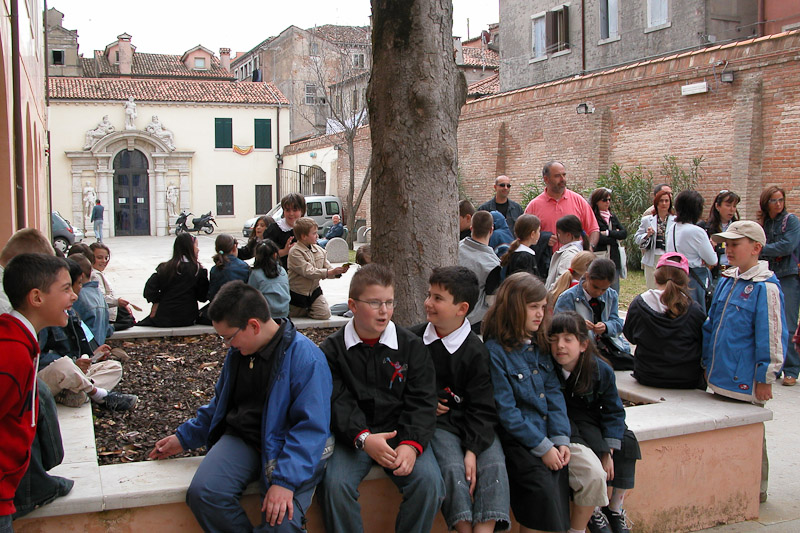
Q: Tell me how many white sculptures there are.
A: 5